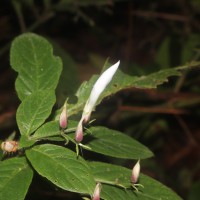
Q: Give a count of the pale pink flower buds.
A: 4